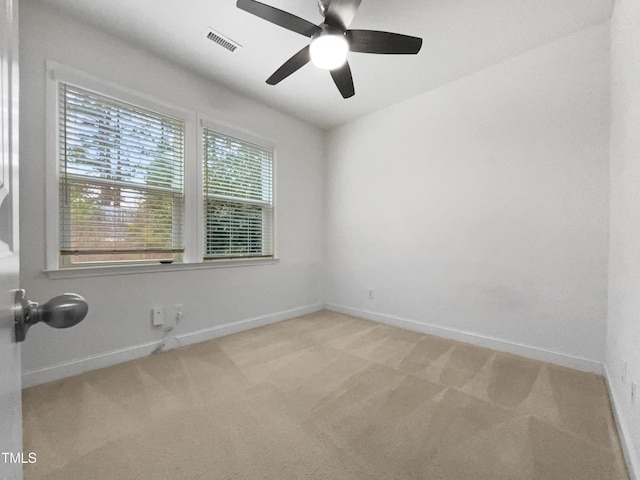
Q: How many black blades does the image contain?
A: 5